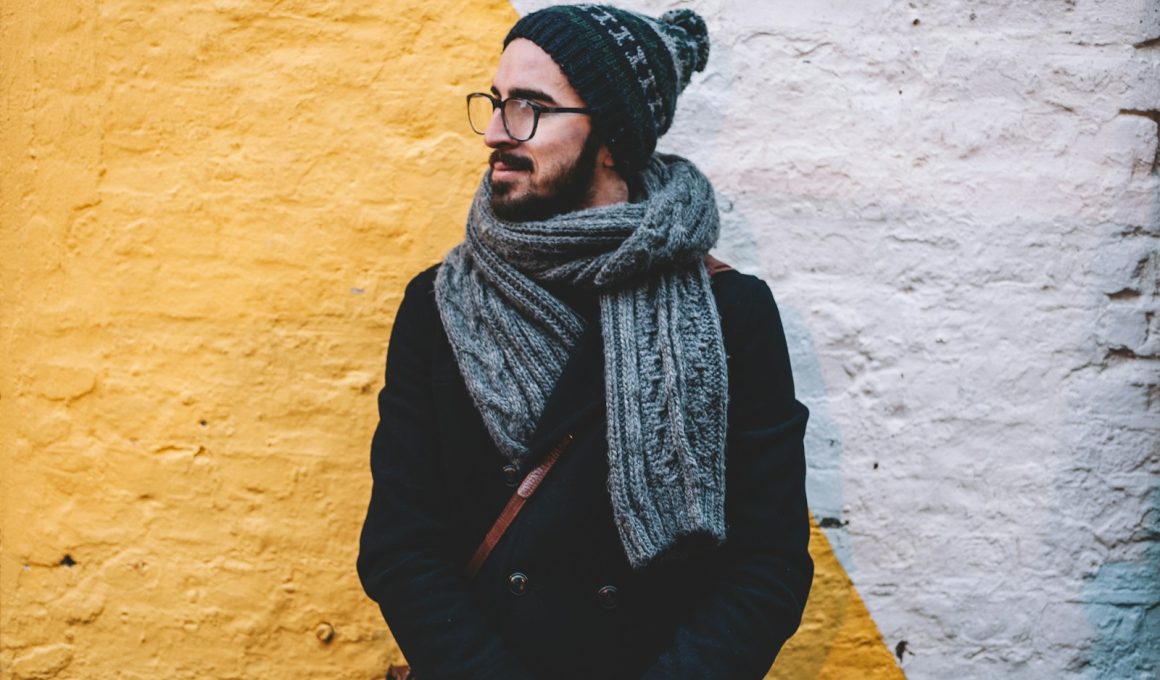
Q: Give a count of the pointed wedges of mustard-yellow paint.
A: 1